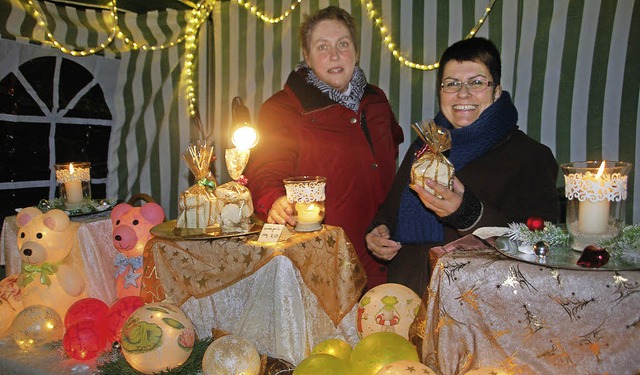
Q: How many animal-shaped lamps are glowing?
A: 2